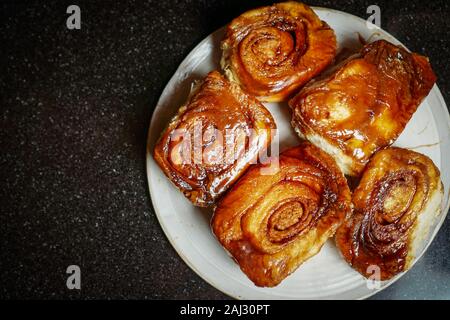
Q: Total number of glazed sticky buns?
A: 5